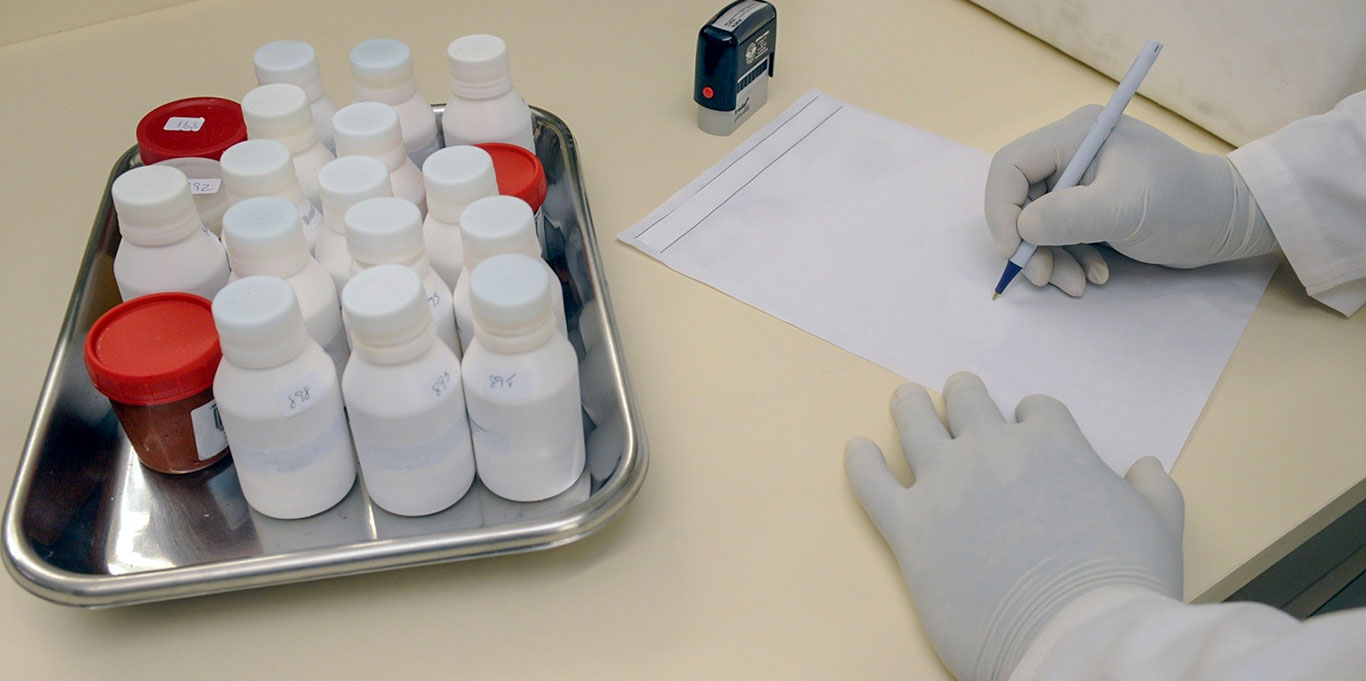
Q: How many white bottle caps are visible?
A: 15